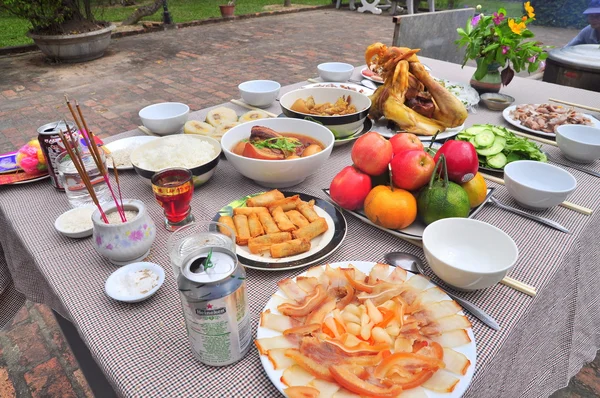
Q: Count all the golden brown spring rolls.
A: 13